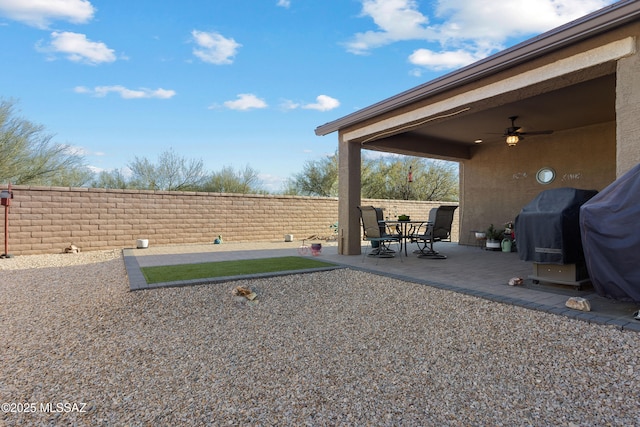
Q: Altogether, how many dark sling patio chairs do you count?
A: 4